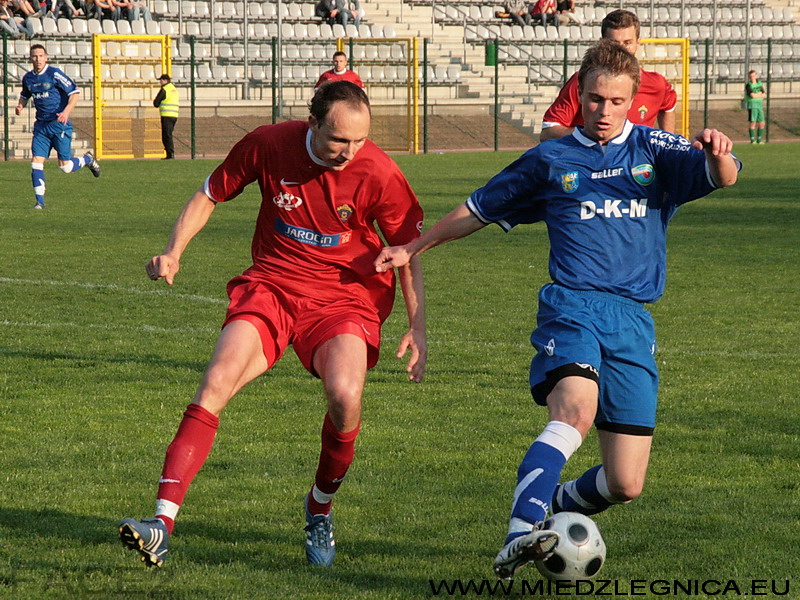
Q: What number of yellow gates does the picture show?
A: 3